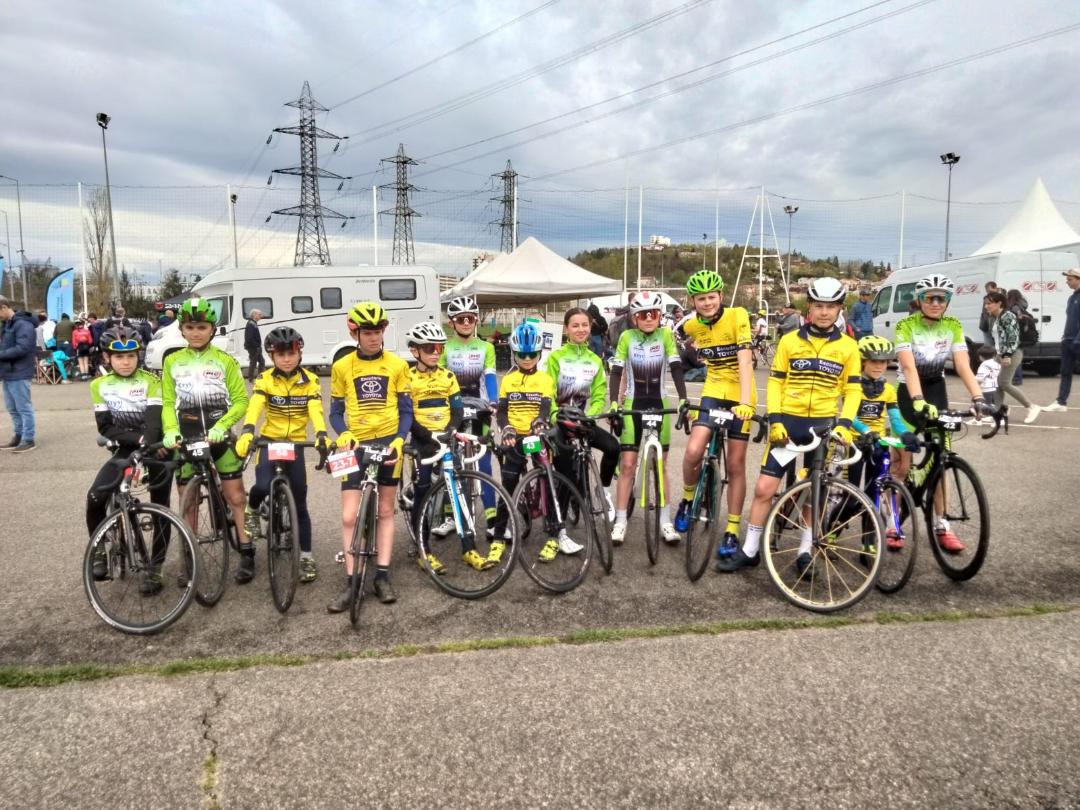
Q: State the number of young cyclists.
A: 13